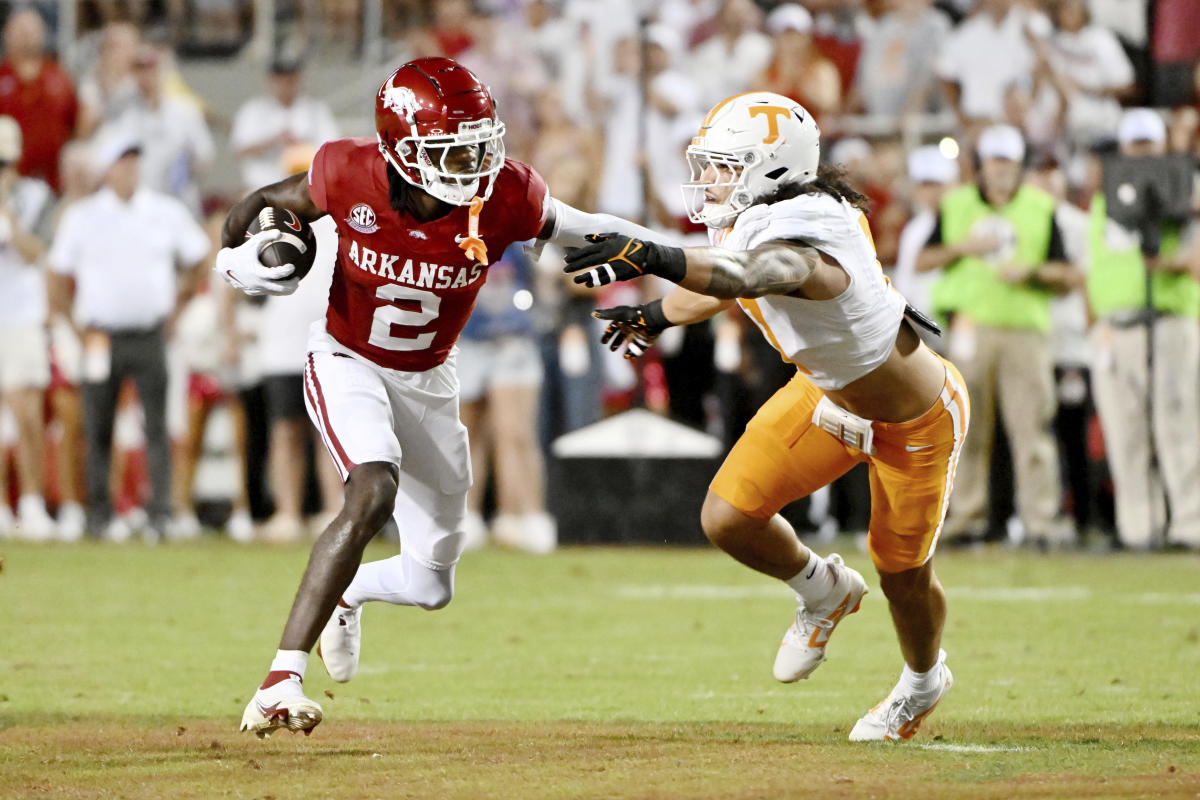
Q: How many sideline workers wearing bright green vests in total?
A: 2